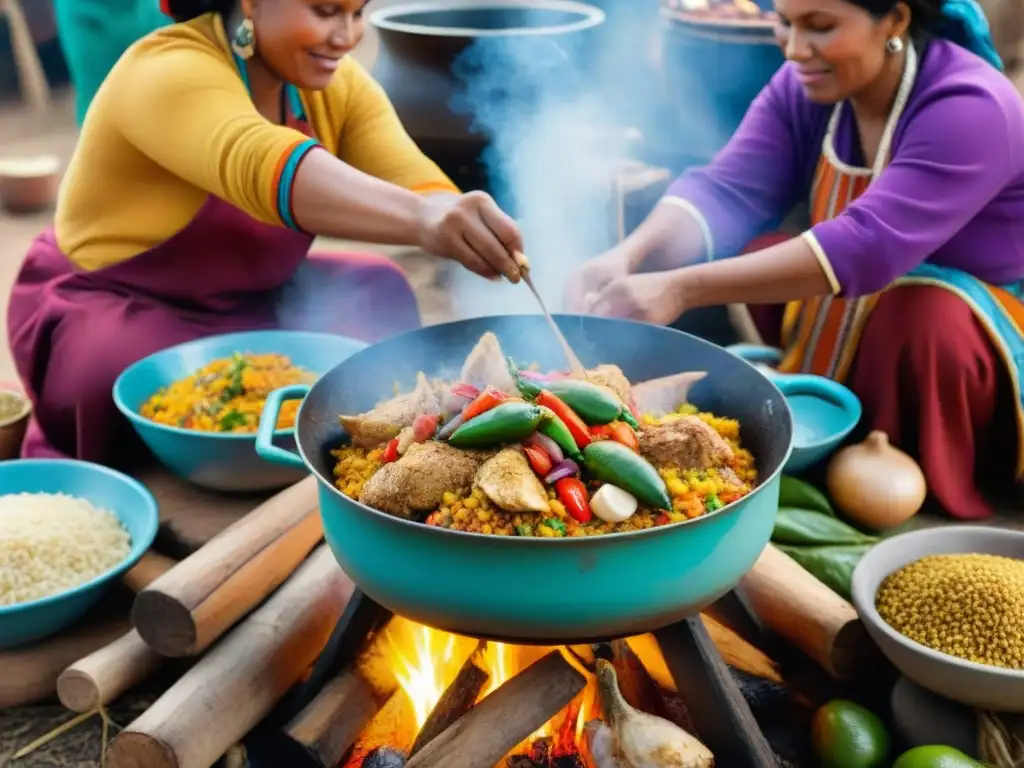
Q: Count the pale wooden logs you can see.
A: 4